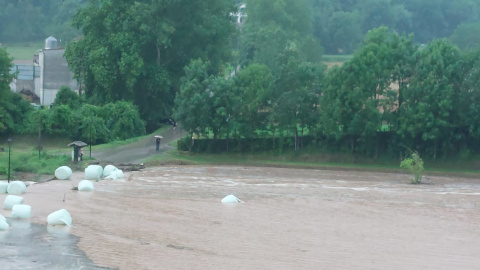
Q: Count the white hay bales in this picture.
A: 12